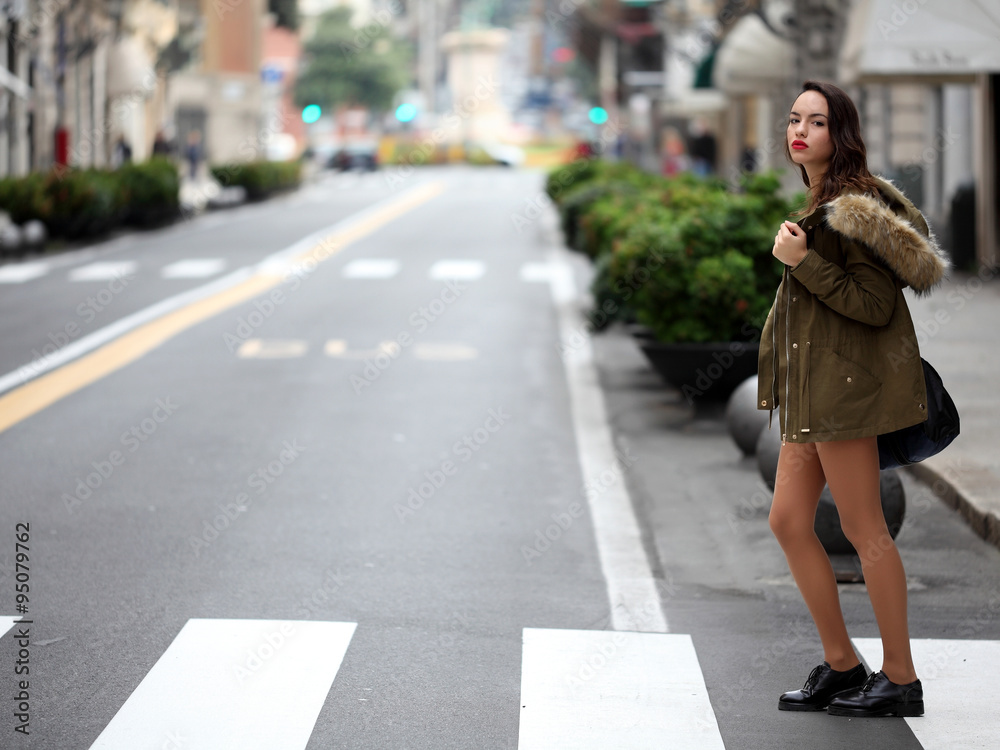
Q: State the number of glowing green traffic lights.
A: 3